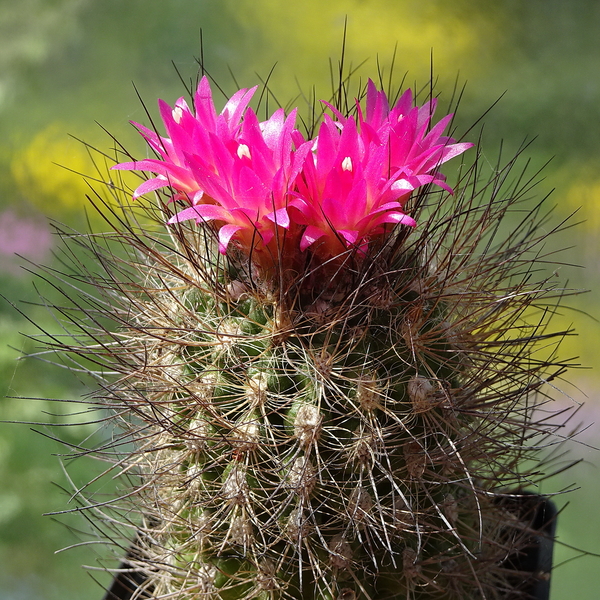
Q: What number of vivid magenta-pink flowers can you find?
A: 4